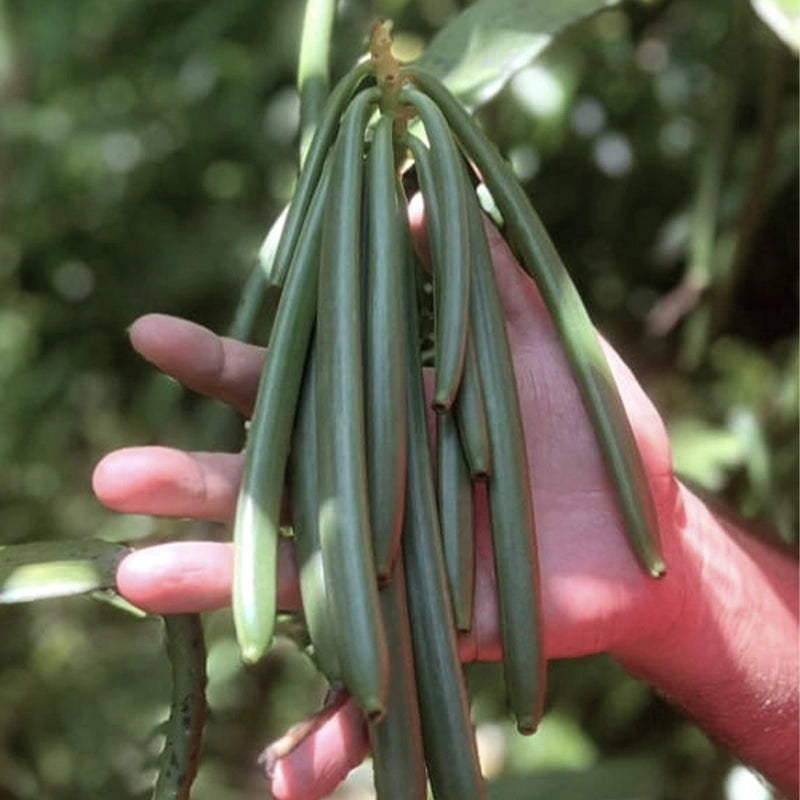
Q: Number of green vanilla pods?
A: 12